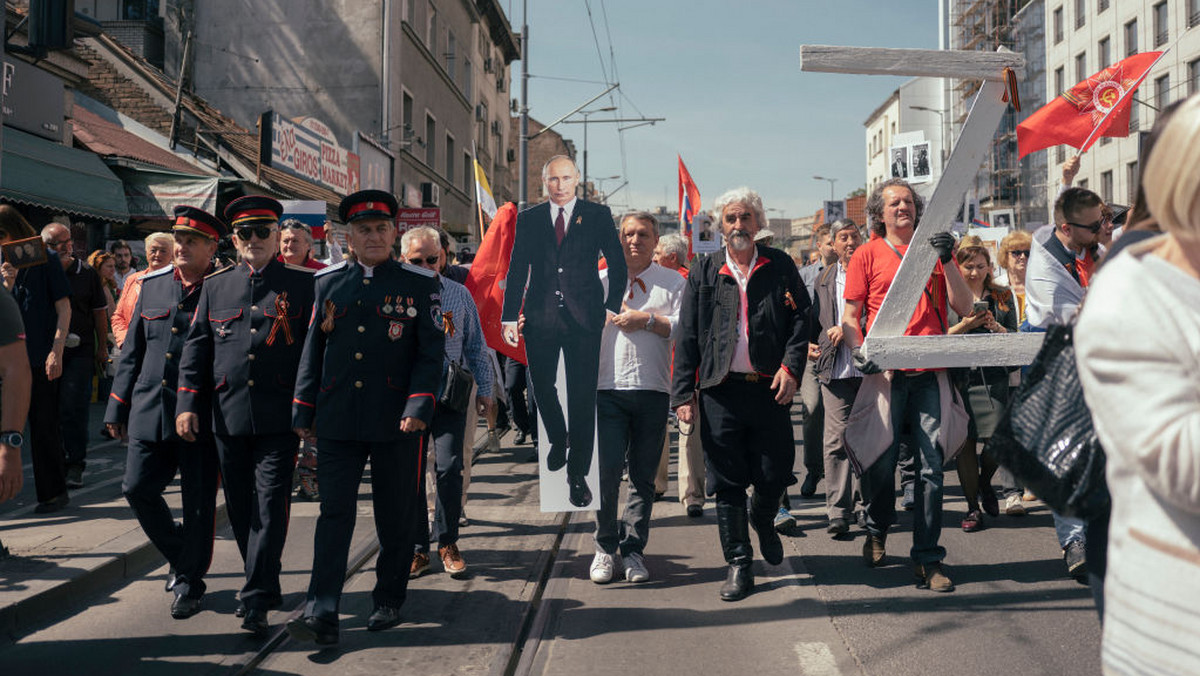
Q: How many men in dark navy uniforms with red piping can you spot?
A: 3